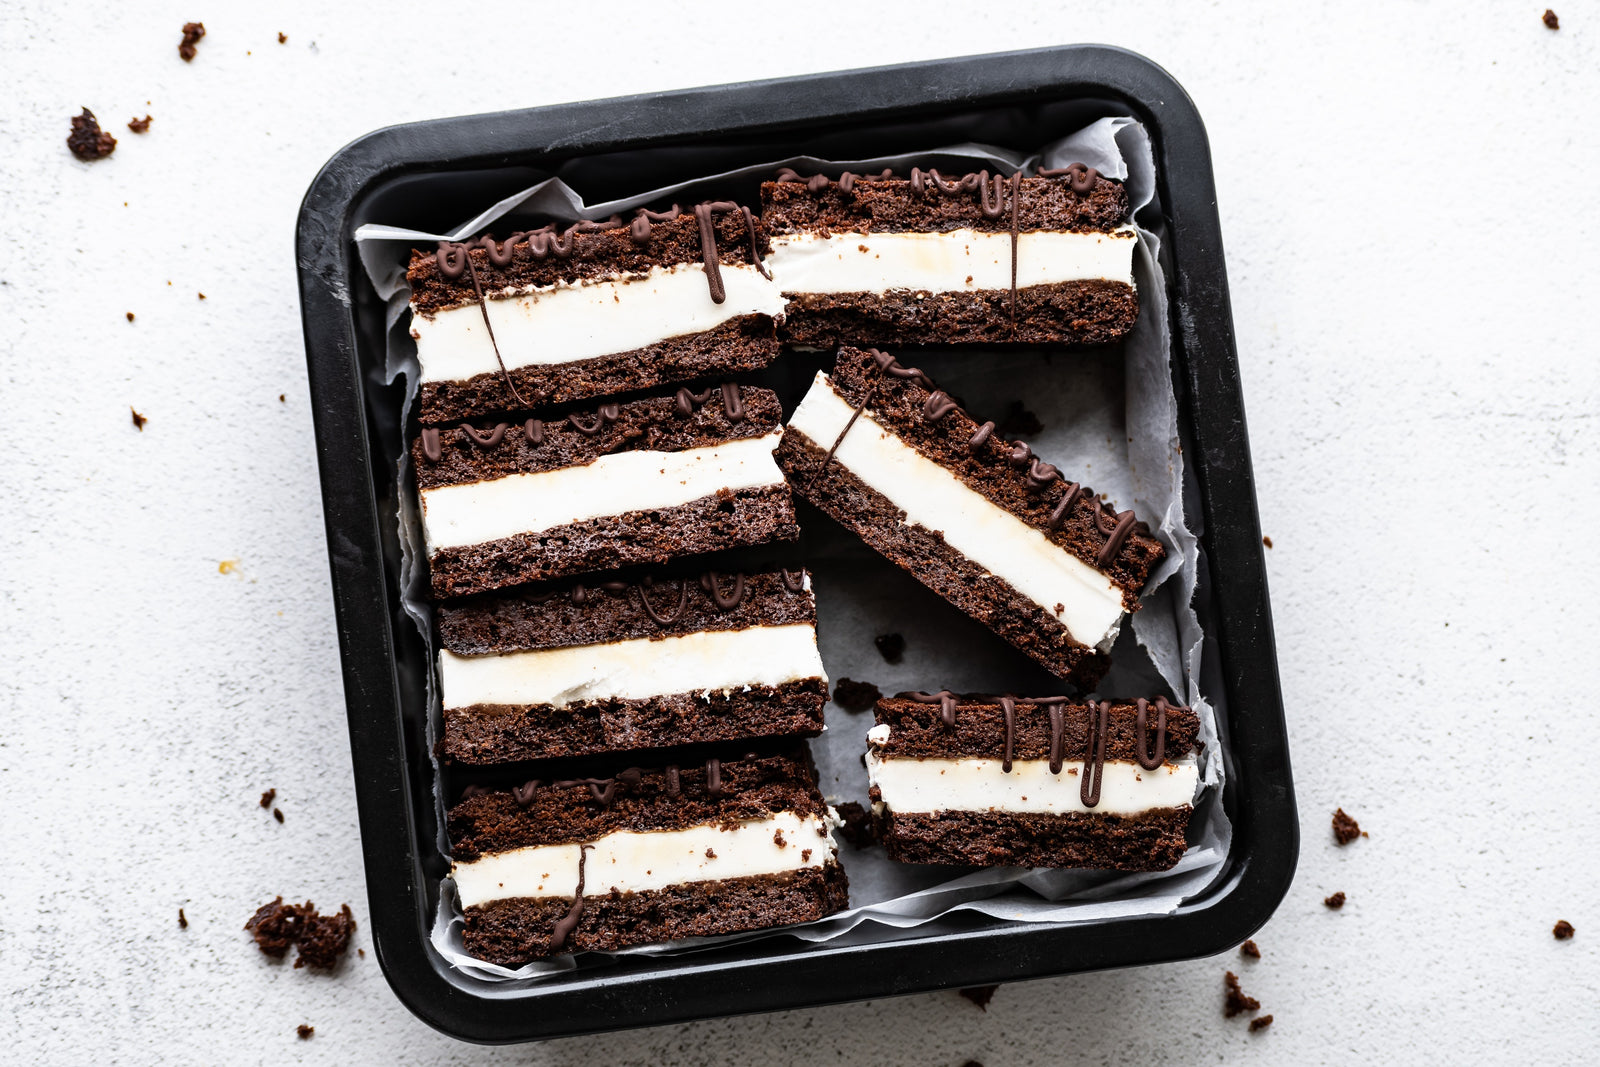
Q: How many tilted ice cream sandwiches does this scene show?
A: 1